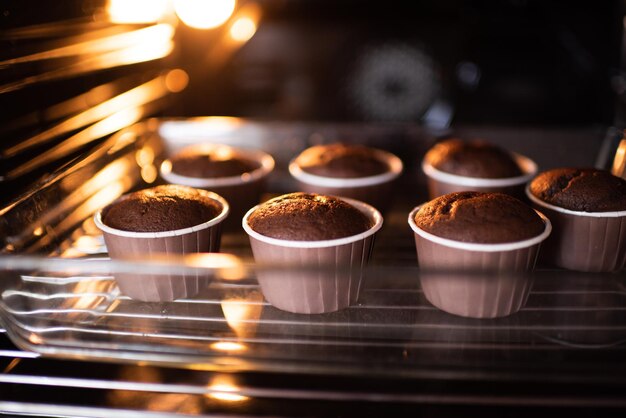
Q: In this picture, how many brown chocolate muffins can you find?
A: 7